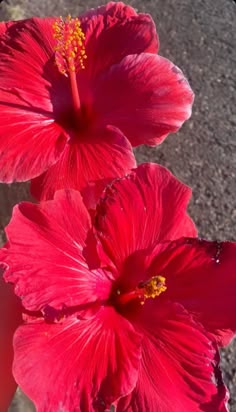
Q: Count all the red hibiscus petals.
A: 10